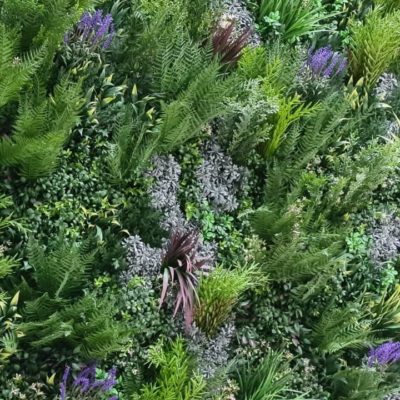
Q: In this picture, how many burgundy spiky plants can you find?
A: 2